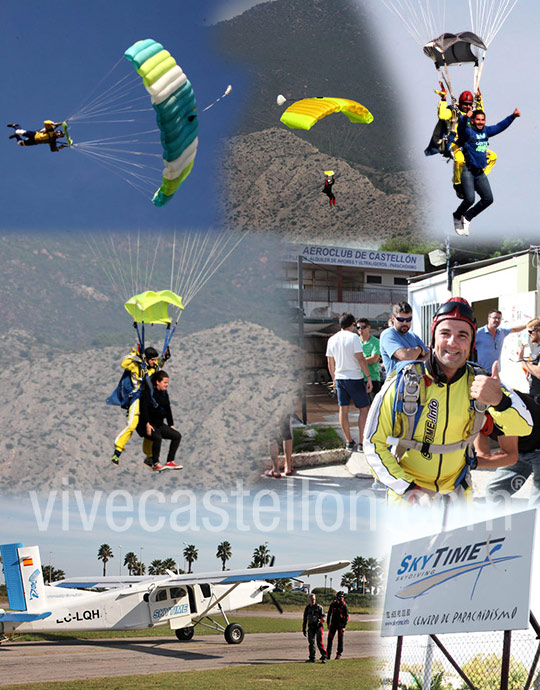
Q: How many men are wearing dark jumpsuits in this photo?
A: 2